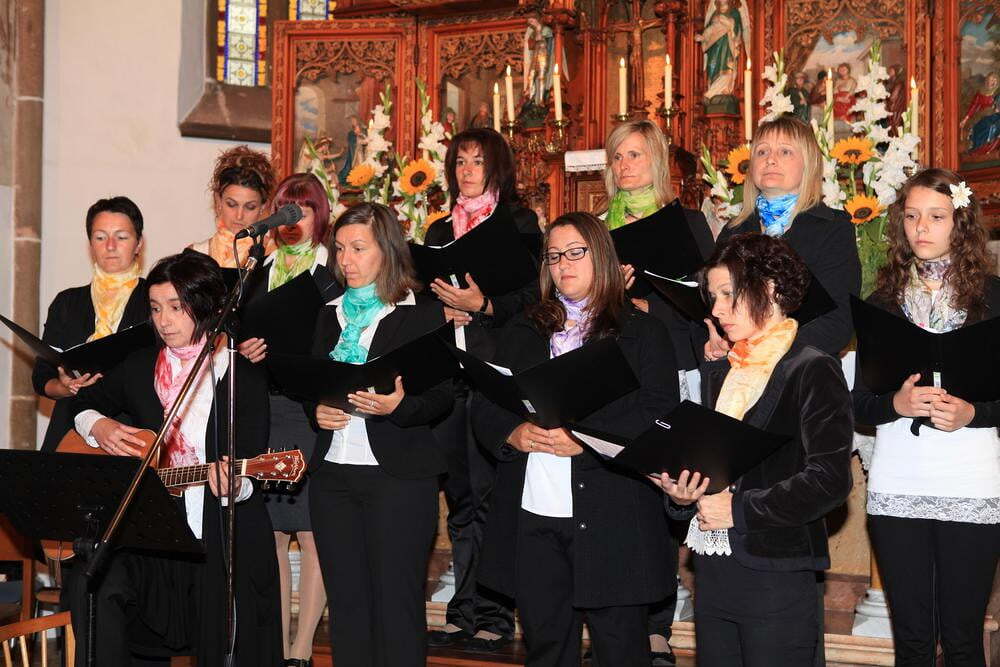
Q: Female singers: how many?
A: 11